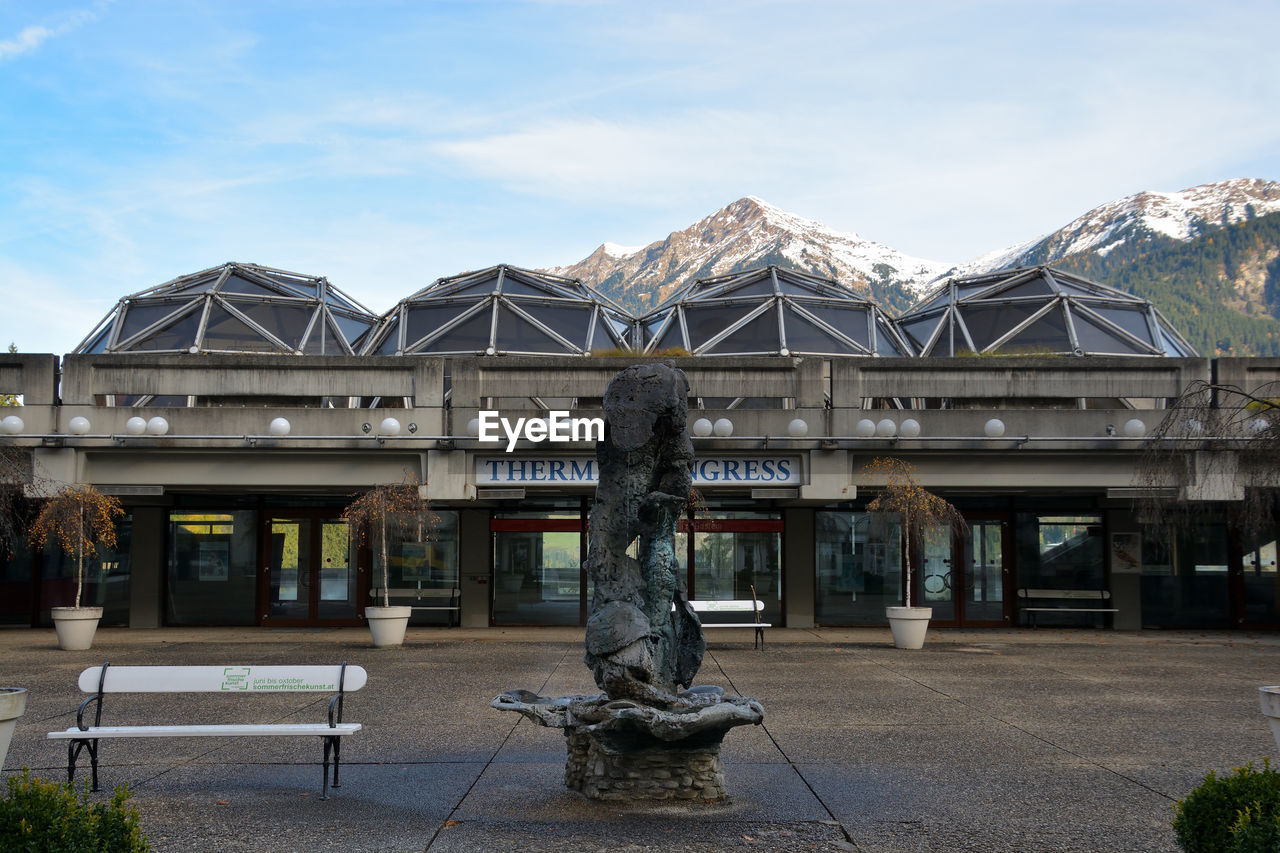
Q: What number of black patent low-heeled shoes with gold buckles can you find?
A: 0